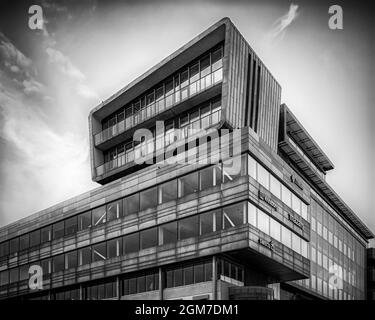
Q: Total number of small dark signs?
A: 4